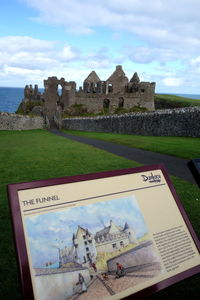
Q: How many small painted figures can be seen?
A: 3